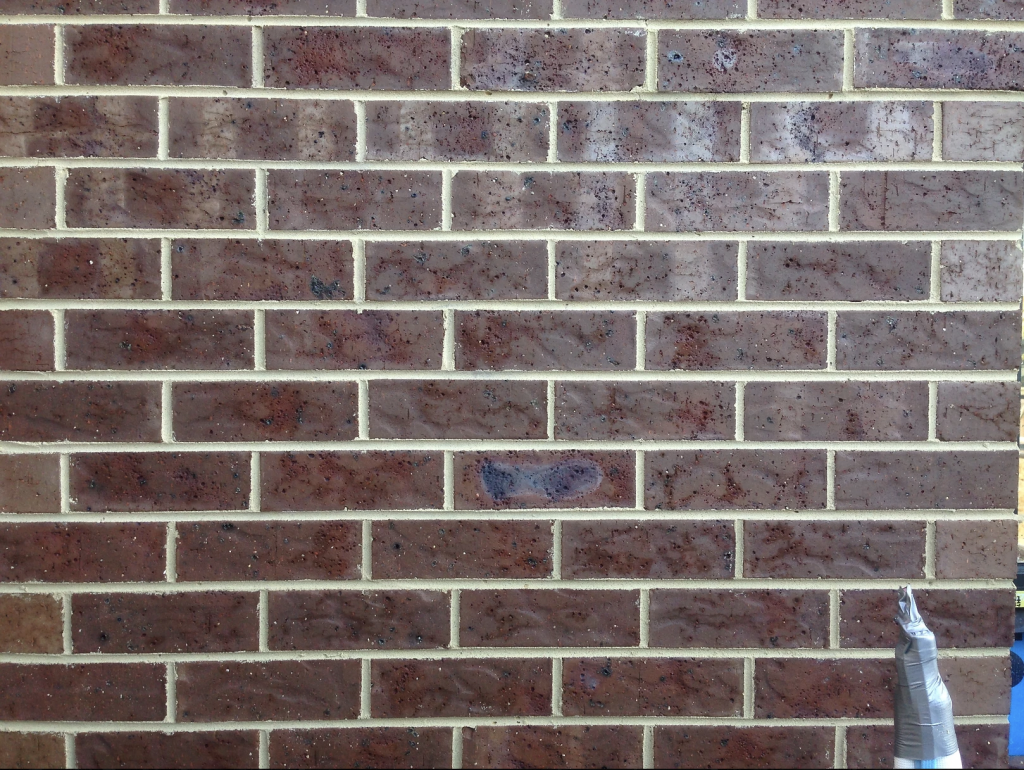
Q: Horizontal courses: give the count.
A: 12